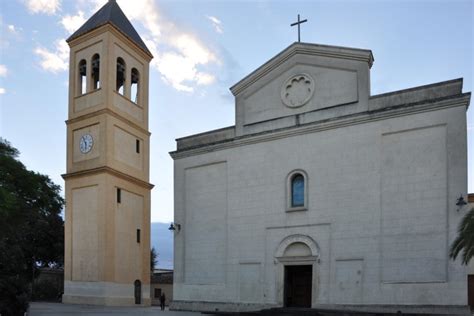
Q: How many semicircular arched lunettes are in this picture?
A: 1